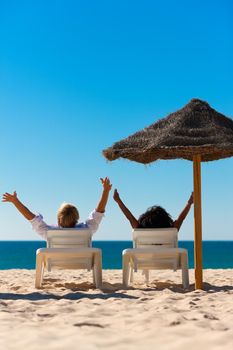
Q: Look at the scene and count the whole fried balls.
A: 0